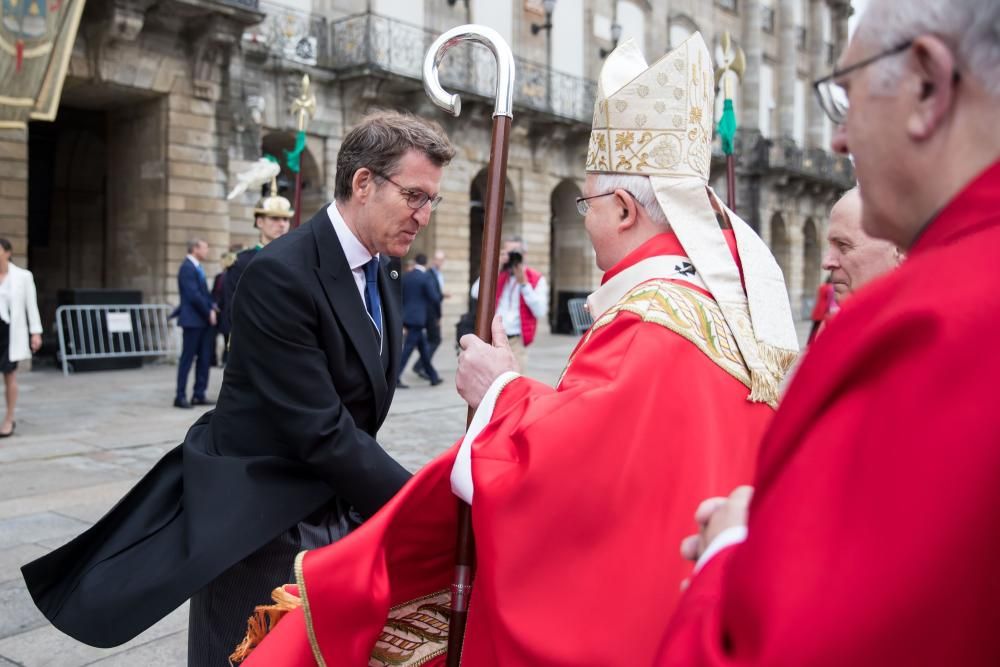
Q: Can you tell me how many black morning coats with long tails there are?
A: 1